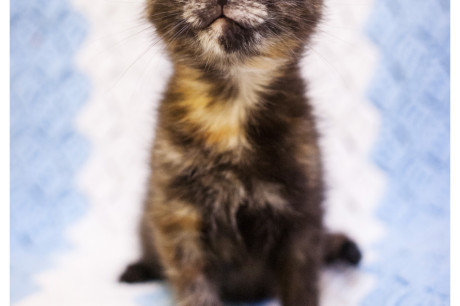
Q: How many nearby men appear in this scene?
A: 0